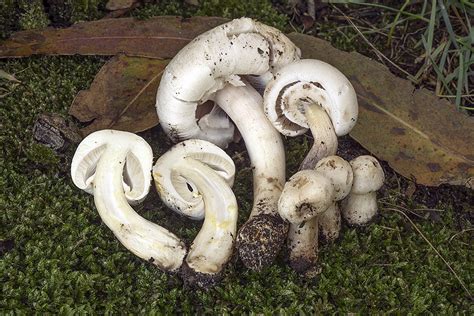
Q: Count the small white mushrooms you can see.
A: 3